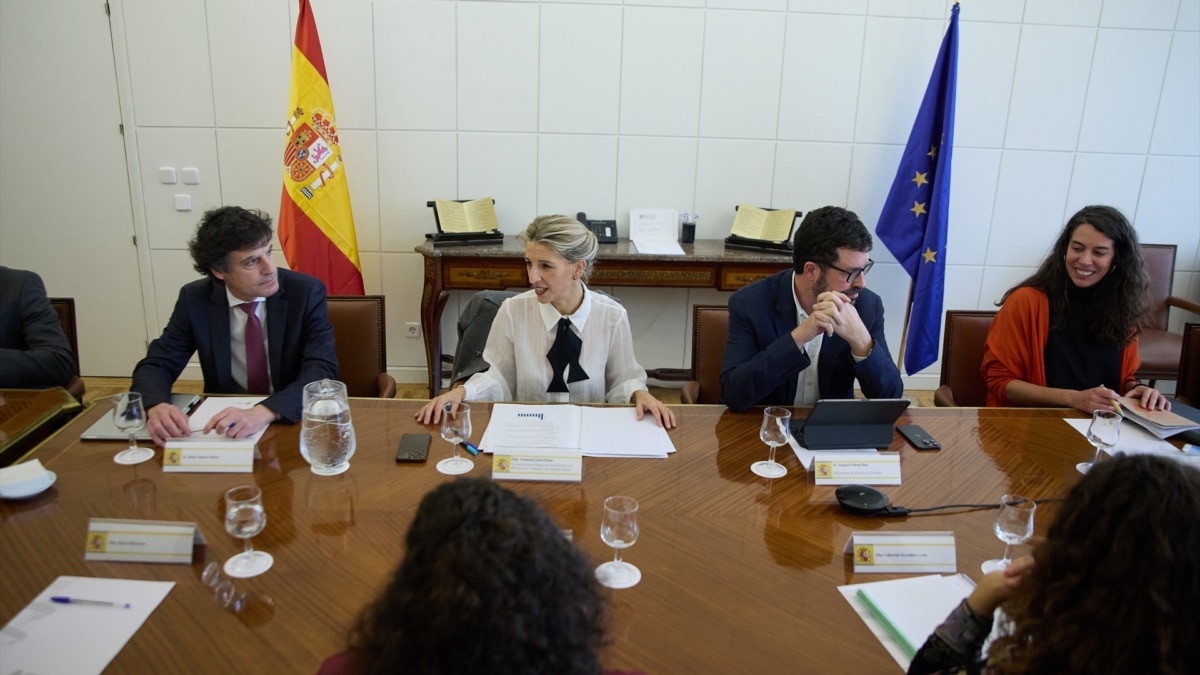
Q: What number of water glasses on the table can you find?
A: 7